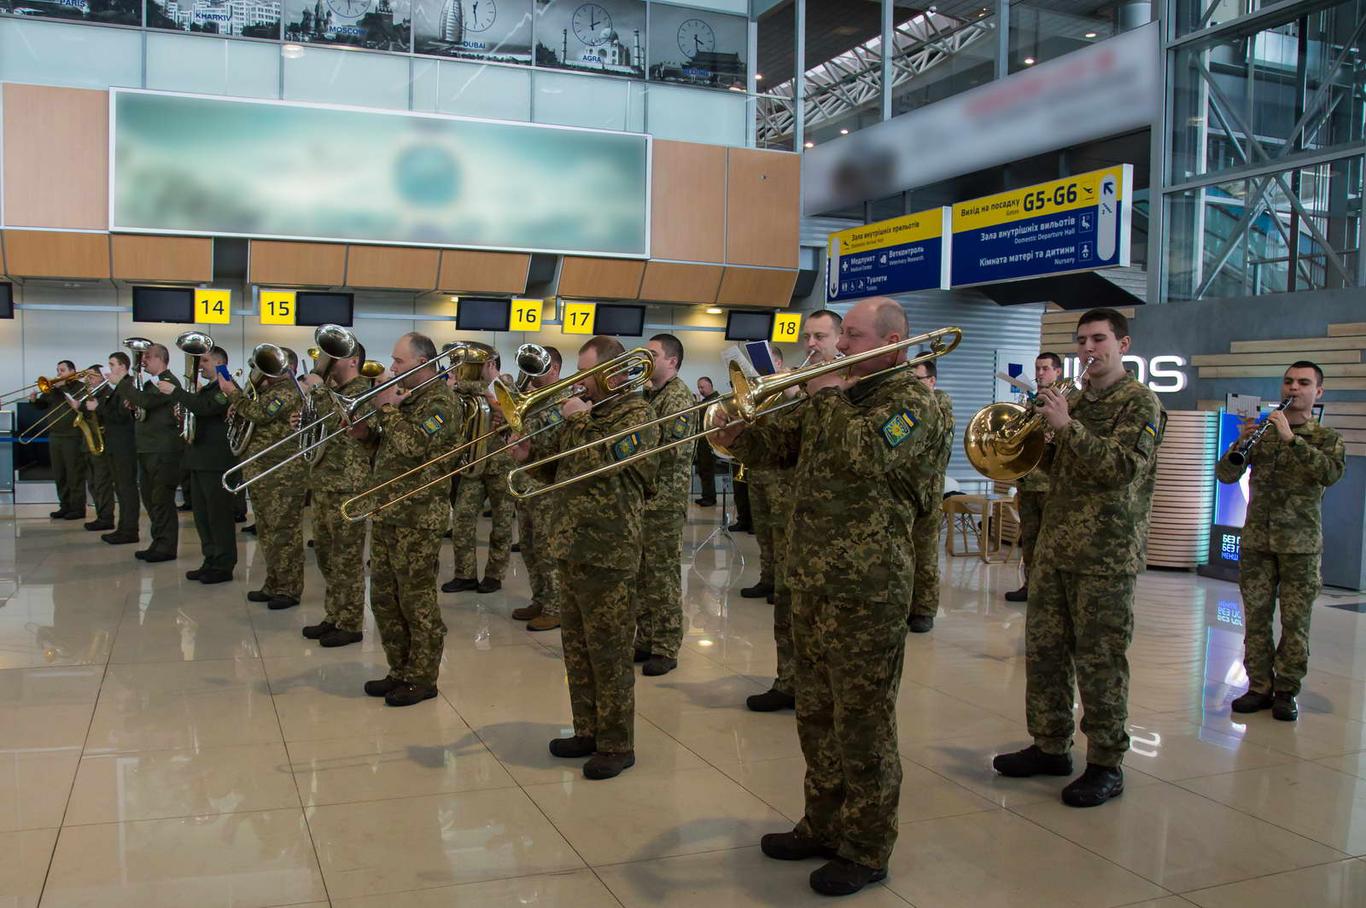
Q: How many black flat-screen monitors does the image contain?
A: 6